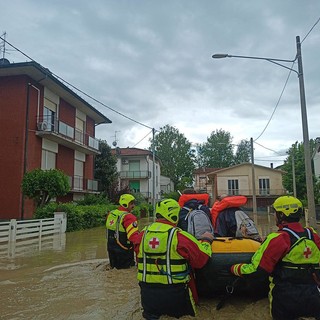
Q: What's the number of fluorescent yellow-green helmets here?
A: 3